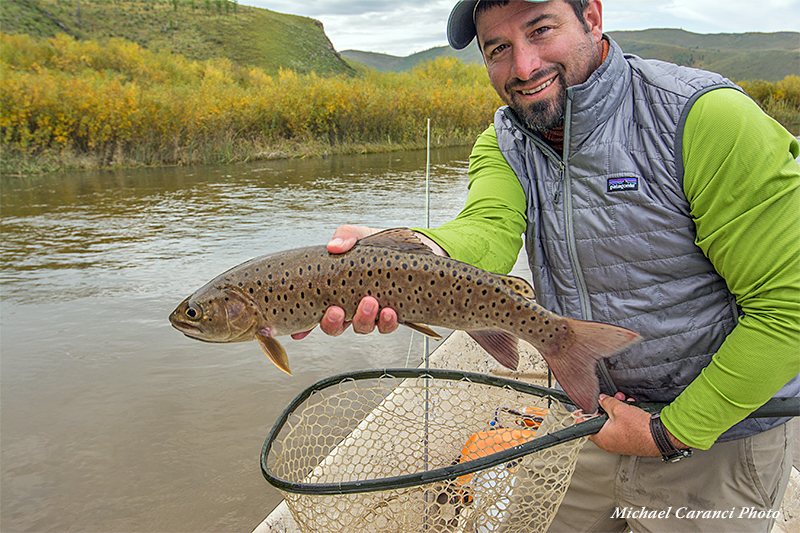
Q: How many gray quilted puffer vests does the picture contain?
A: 1